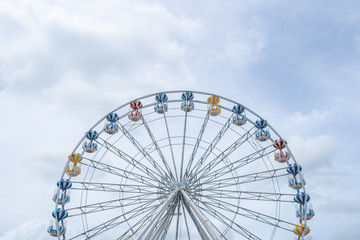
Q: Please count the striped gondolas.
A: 15